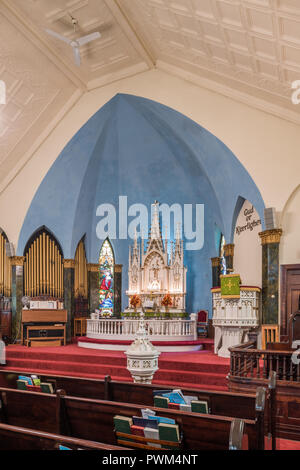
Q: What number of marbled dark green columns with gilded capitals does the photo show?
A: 7